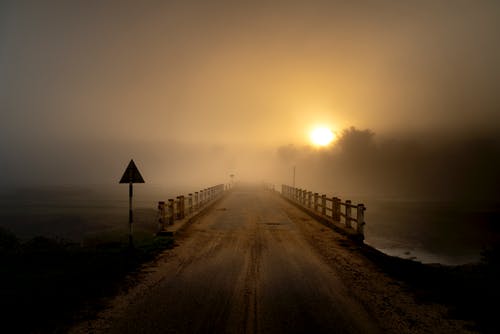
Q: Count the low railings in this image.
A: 2